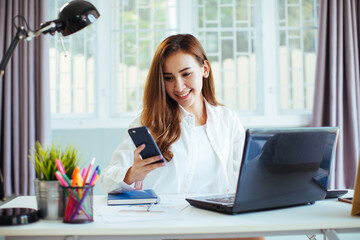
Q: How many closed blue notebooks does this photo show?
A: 1